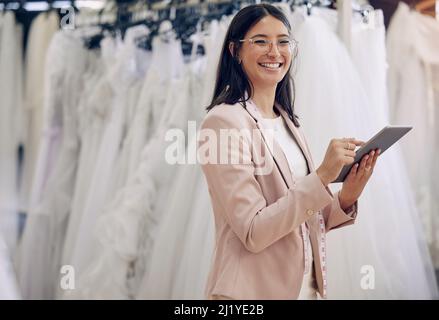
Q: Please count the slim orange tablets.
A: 0